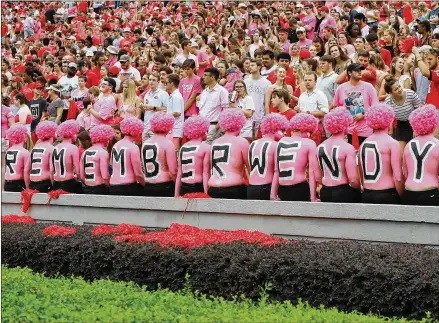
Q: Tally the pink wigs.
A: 13